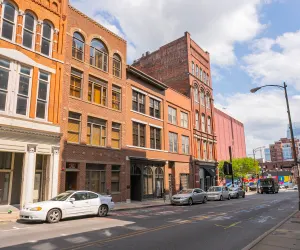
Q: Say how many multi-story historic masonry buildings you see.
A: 5